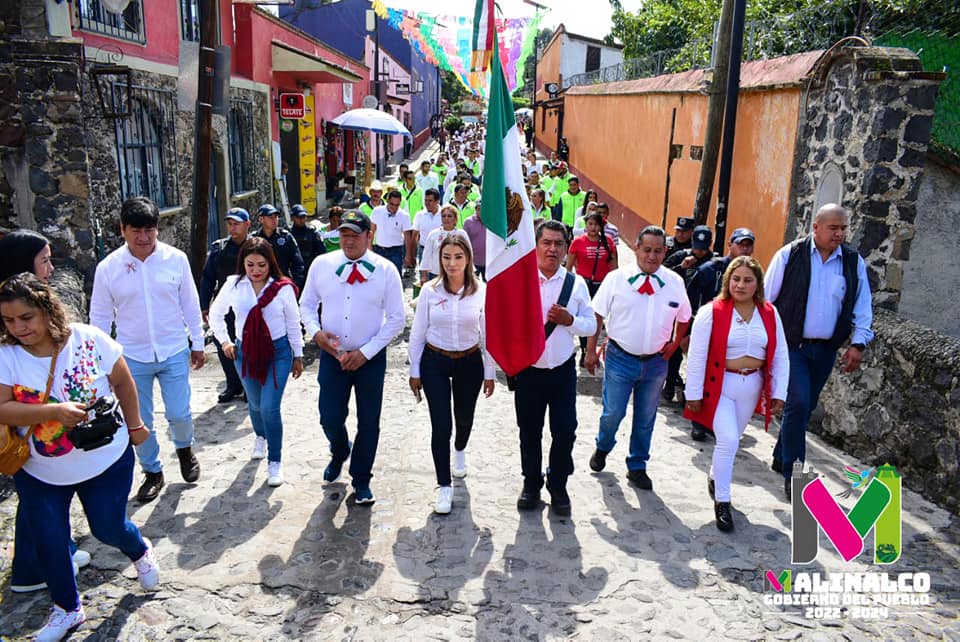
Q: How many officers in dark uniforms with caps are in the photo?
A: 6